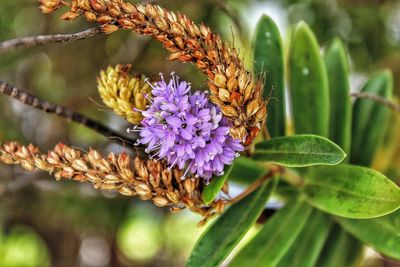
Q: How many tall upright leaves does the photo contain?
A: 4